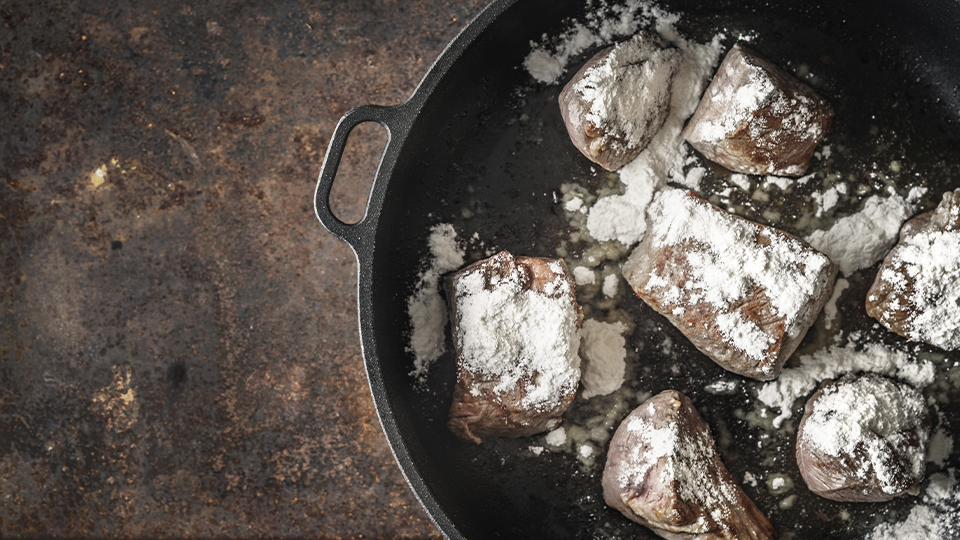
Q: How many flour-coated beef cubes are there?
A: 7